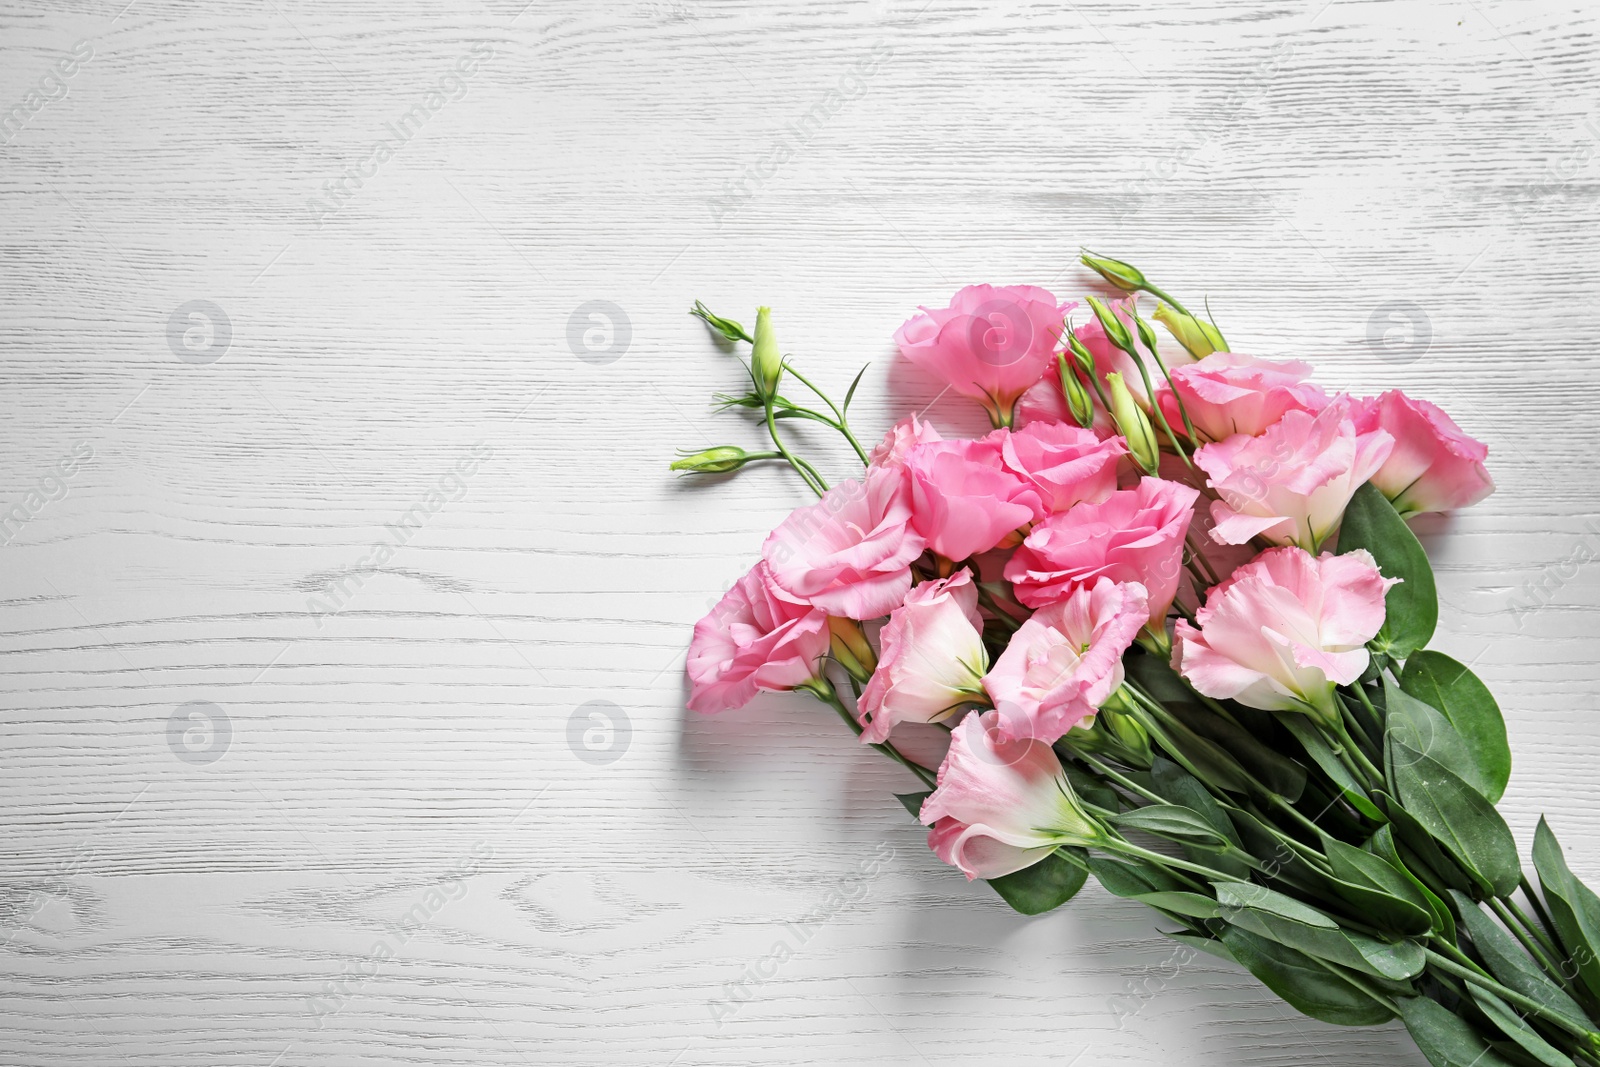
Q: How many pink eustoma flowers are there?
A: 15